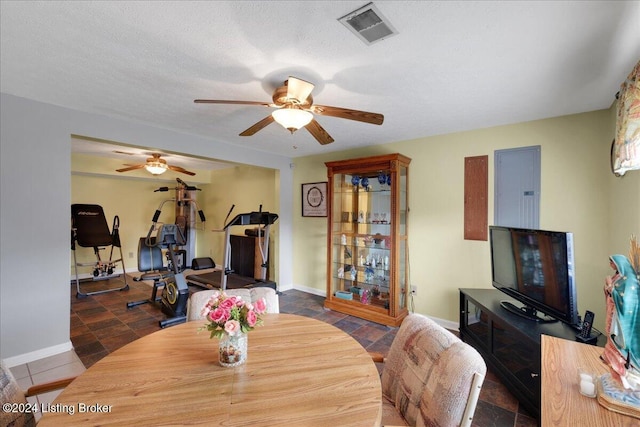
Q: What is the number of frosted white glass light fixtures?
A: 2